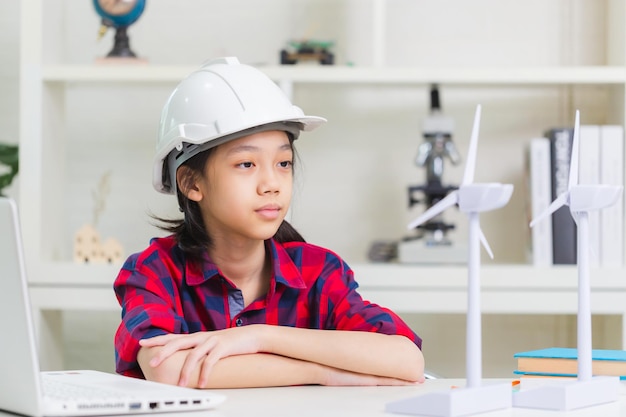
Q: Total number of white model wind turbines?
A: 2